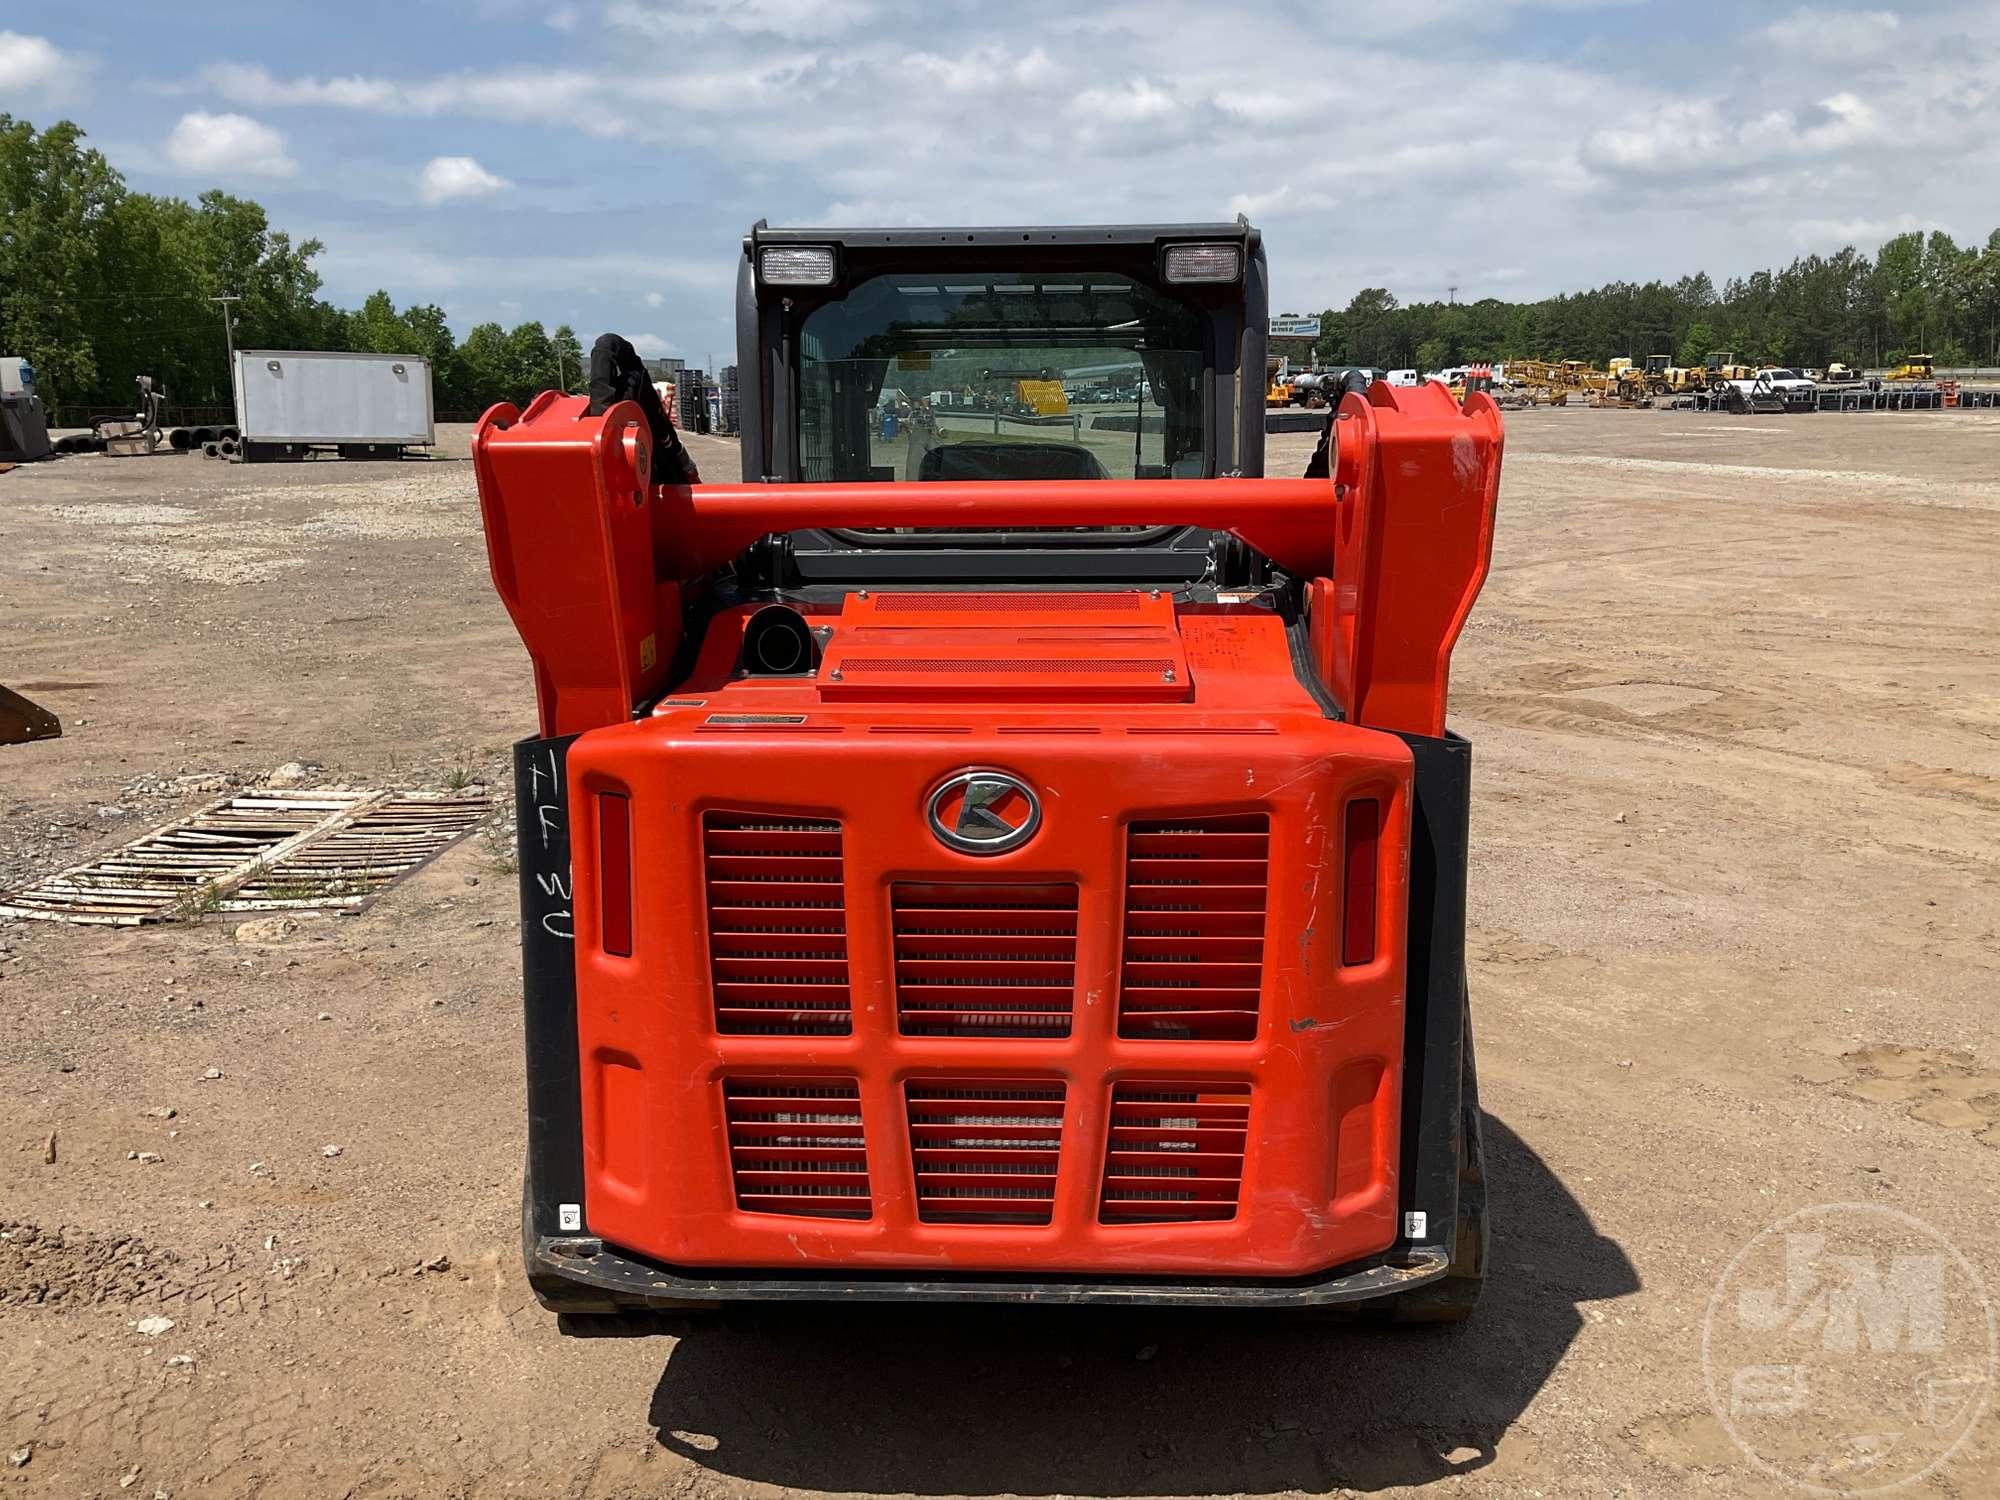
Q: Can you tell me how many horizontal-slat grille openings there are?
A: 6